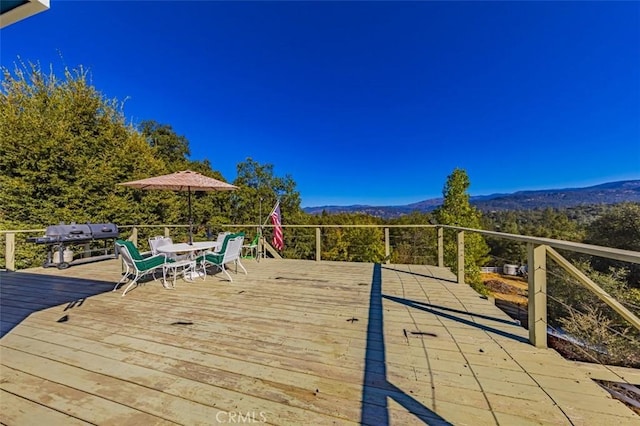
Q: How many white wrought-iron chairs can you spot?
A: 4